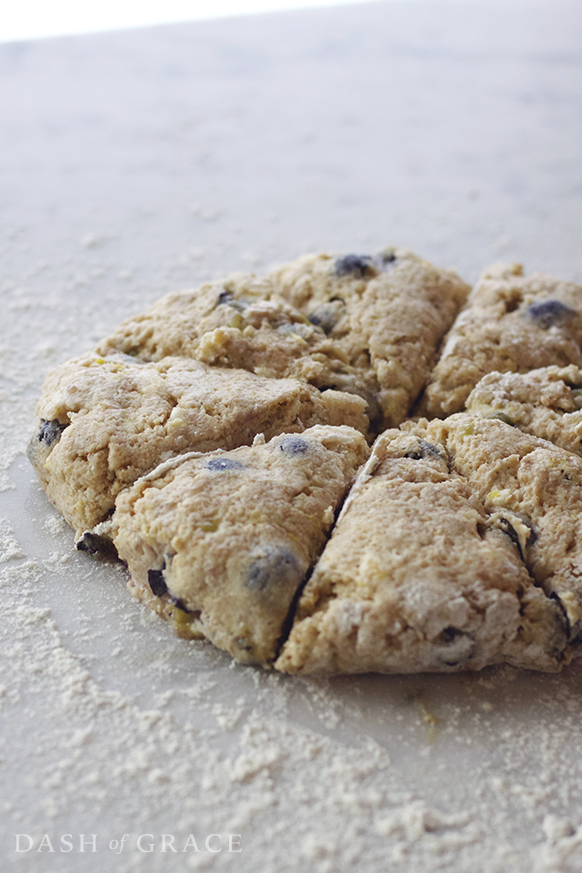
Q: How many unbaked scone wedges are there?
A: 8